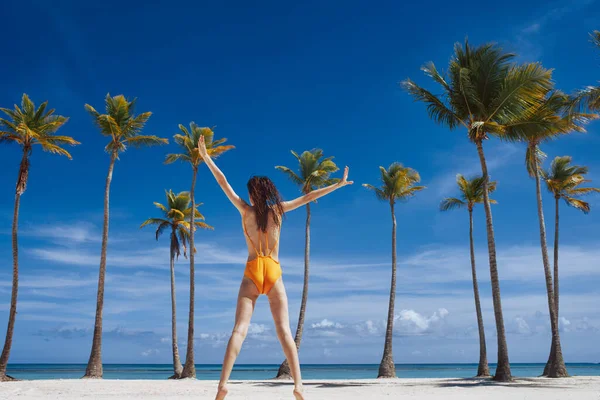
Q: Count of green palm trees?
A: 10